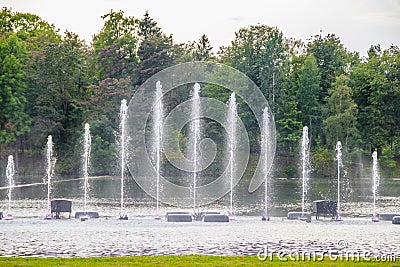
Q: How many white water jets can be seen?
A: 11